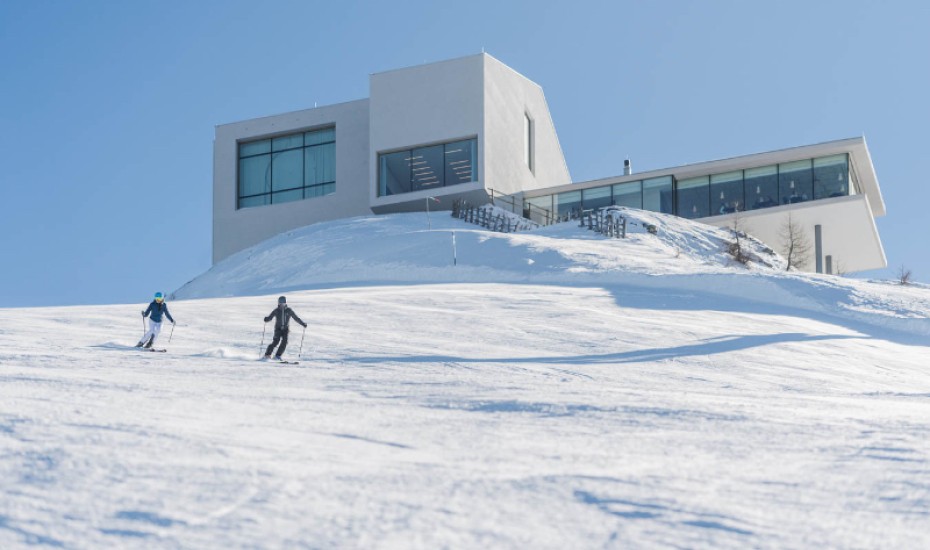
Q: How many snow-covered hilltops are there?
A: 1